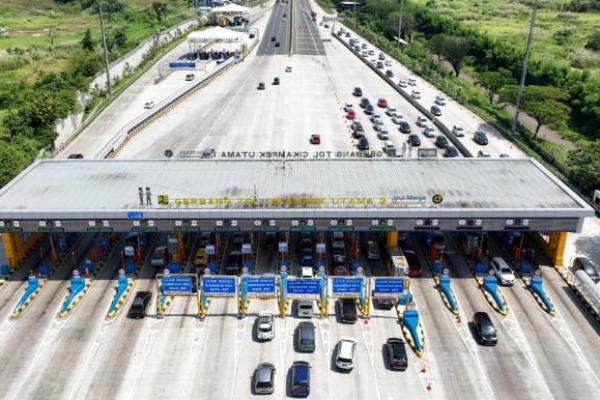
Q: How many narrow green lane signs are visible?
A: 10